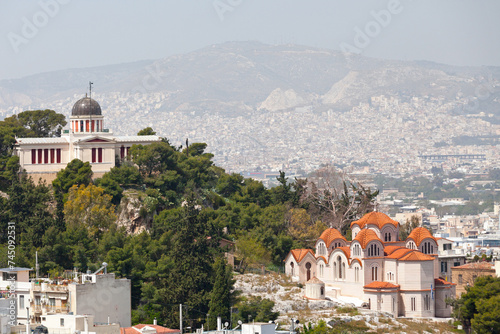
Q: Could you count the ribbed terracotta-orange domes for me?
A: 4